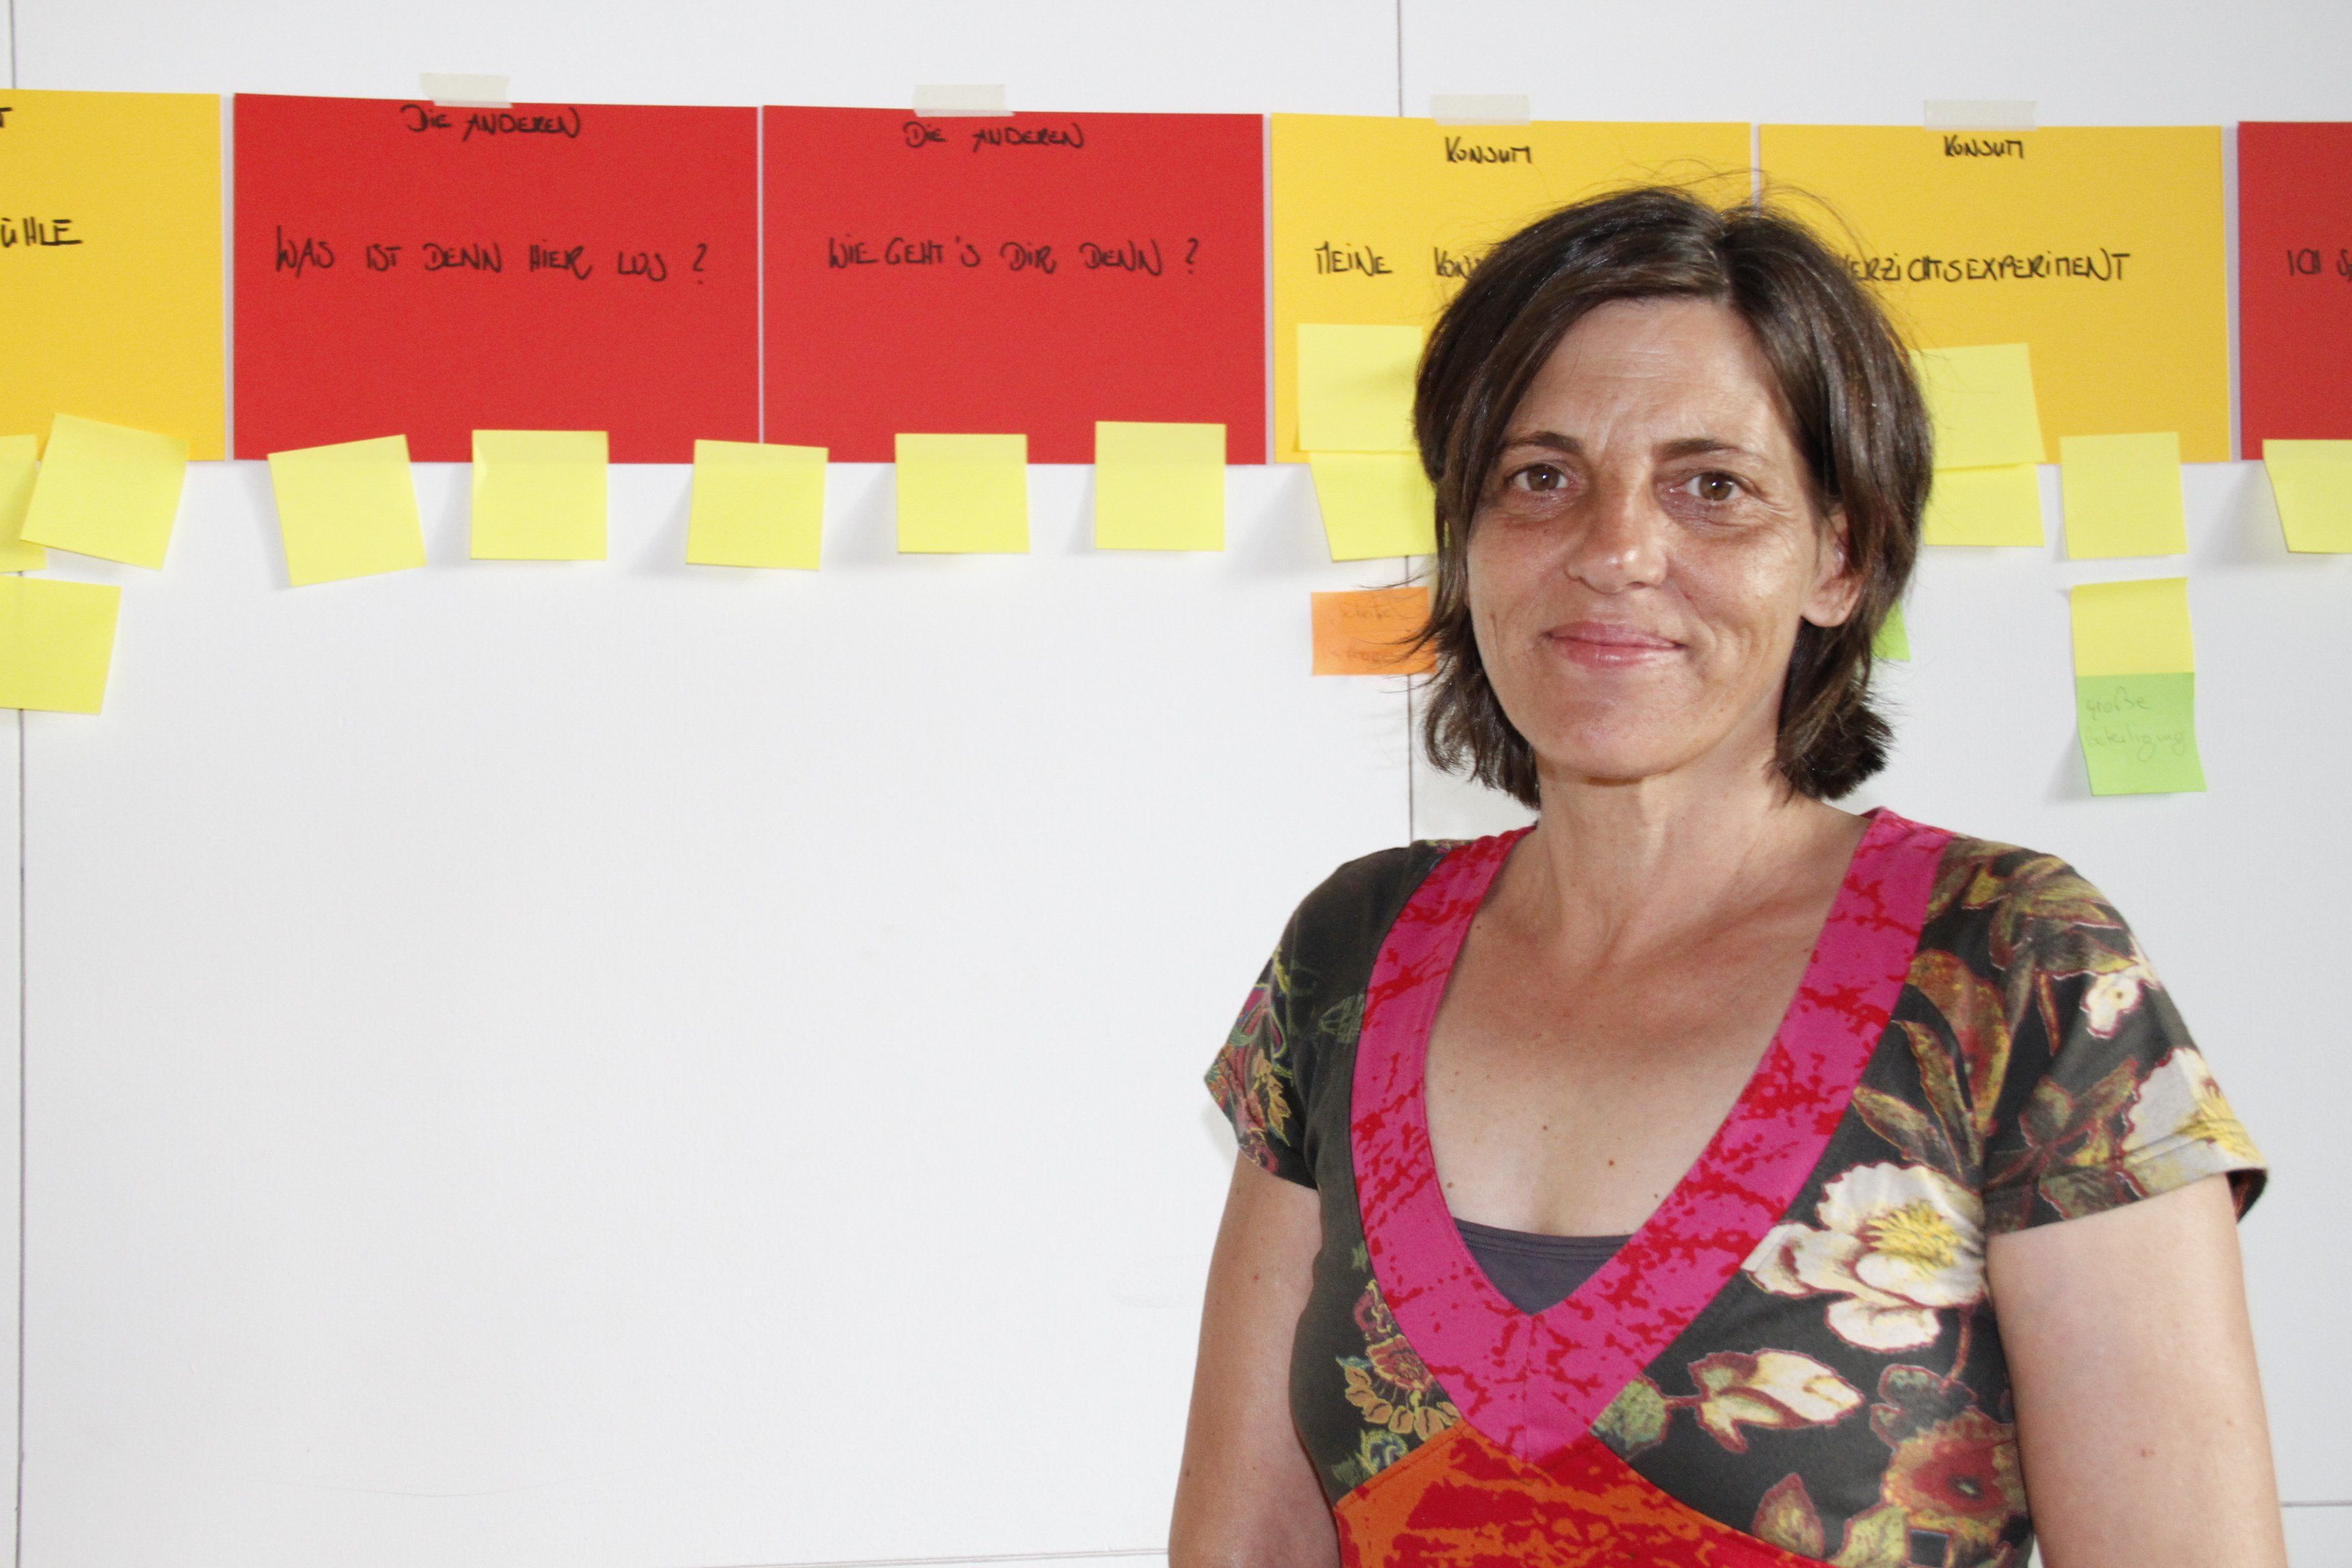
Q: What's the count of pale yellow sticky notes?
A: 15